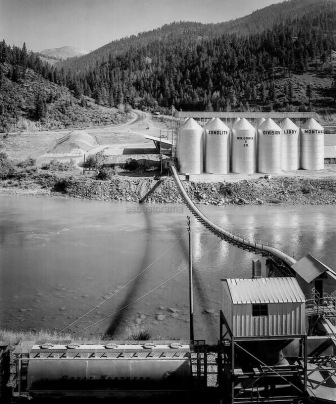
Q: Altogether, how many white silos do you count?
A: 6